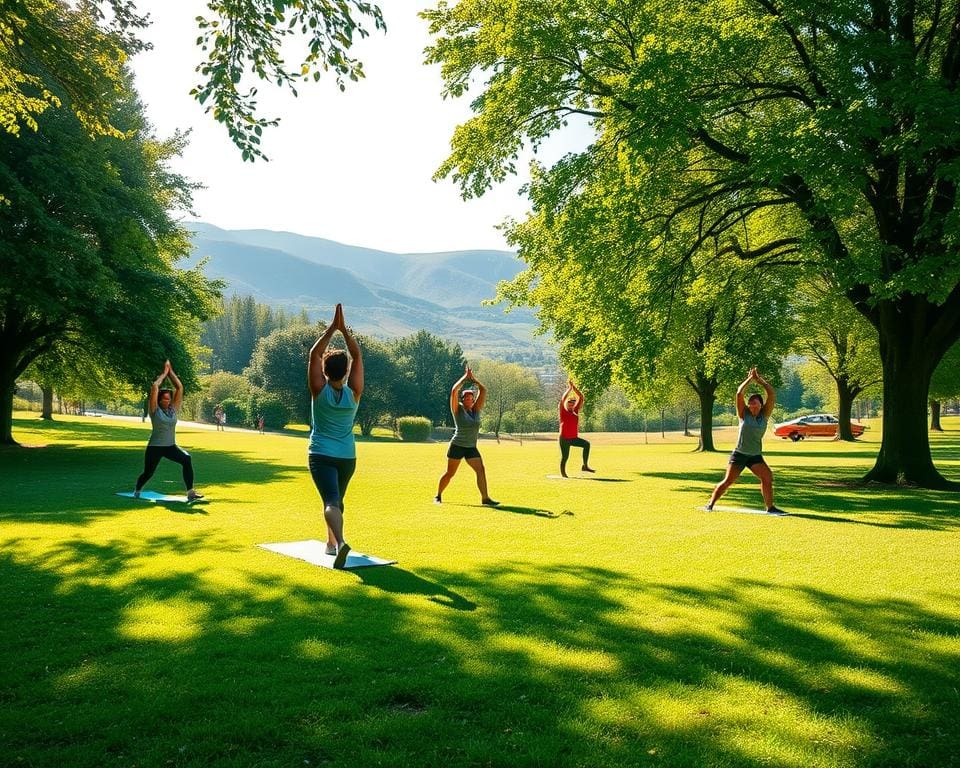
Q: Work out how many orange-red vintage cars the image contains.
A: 1